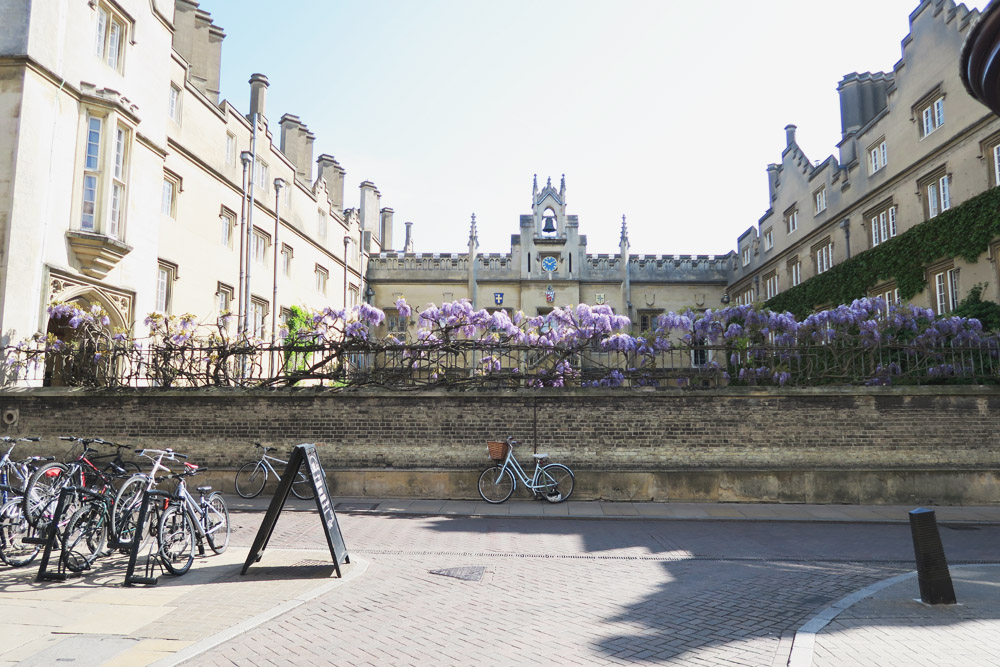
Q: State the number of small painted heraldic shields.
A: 3